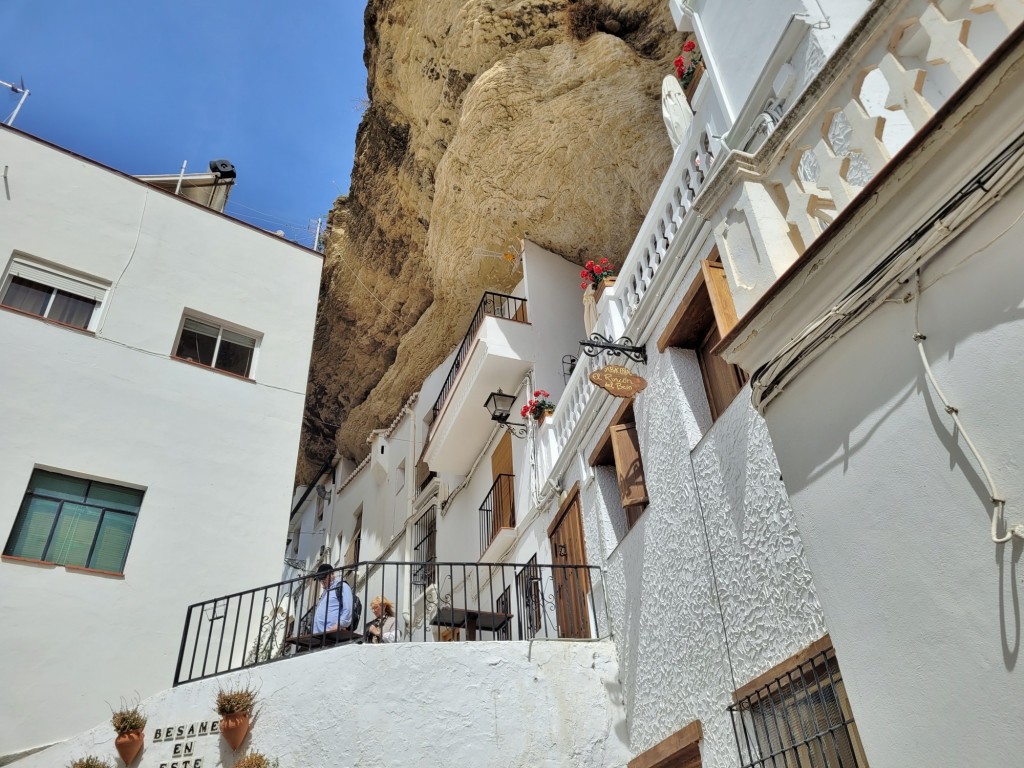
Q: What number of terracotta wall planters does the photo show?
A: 2